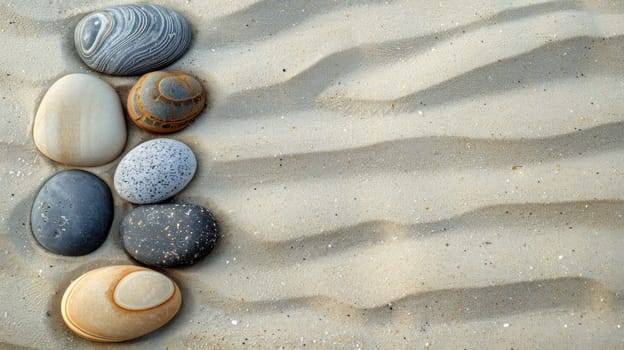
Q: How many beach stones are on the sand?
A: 7